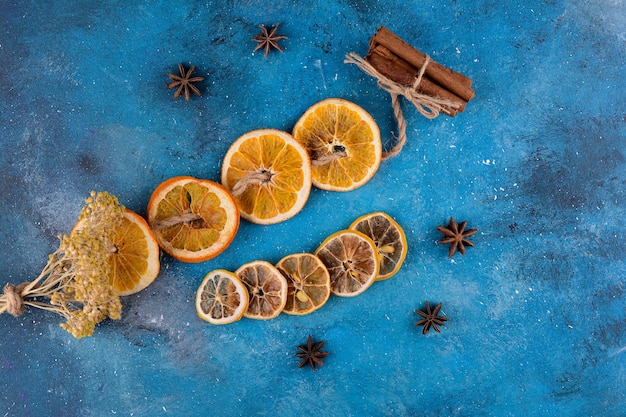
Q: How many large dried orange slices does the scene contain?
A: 4